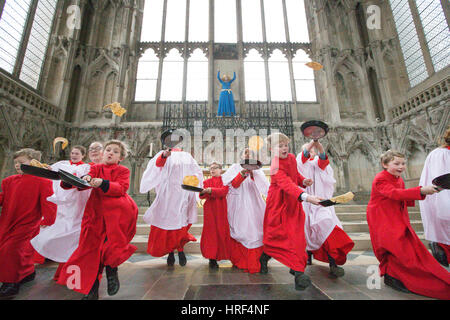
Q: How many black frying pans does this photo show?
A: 8